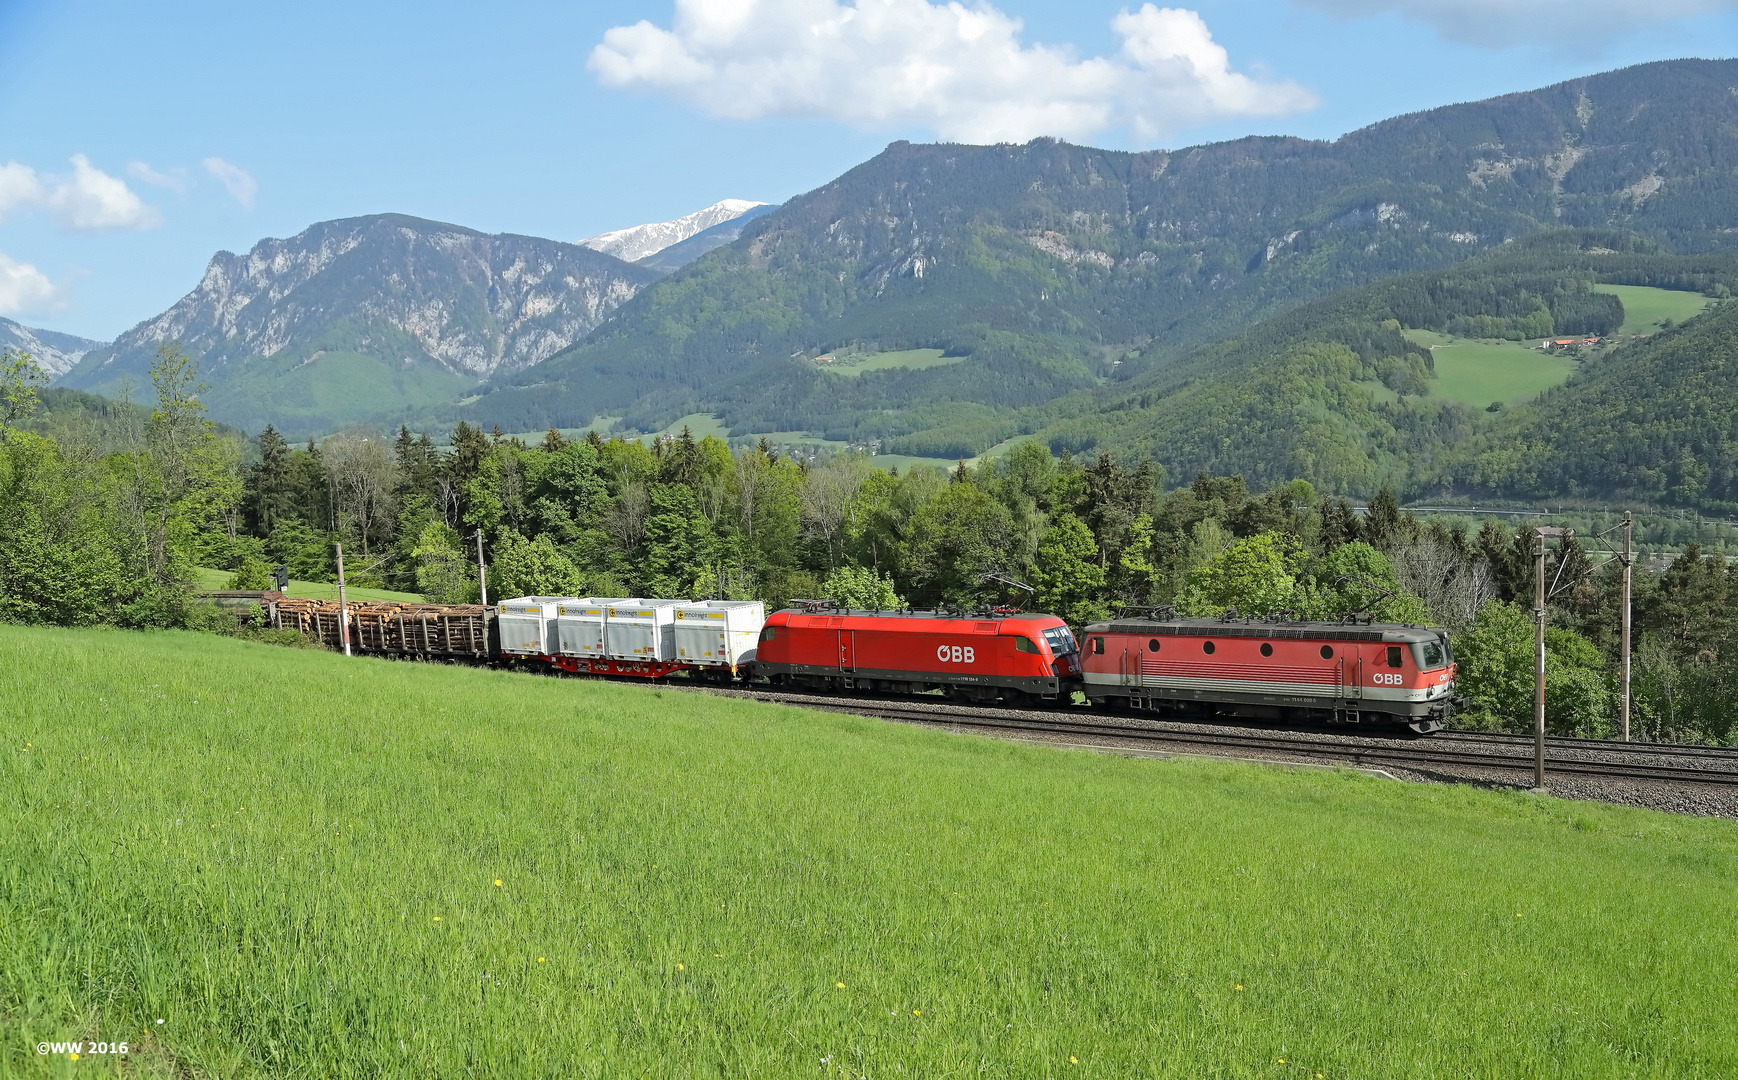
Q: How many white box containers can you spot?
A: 4